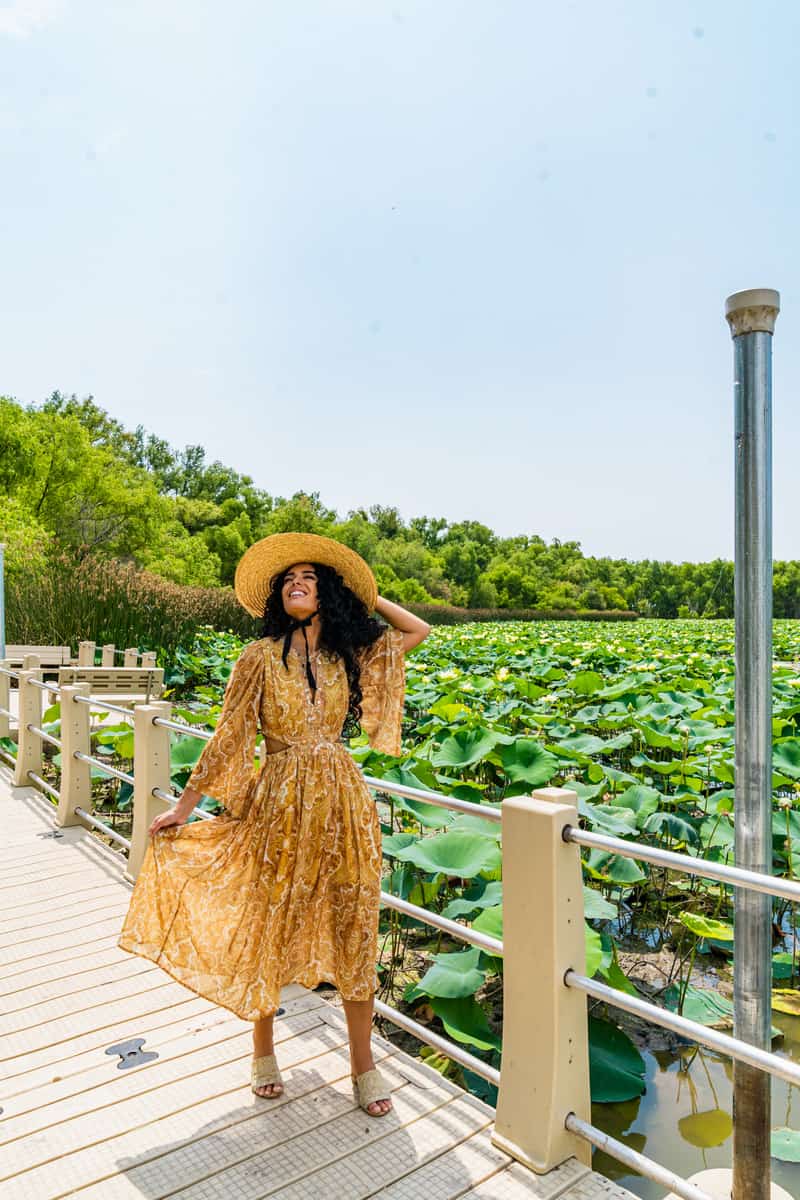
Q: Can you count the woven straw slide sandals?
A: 2